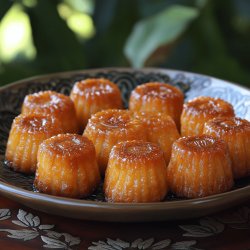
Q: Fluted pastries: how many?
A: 11